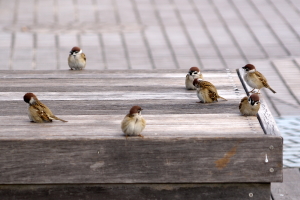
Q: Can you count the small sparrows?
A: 7